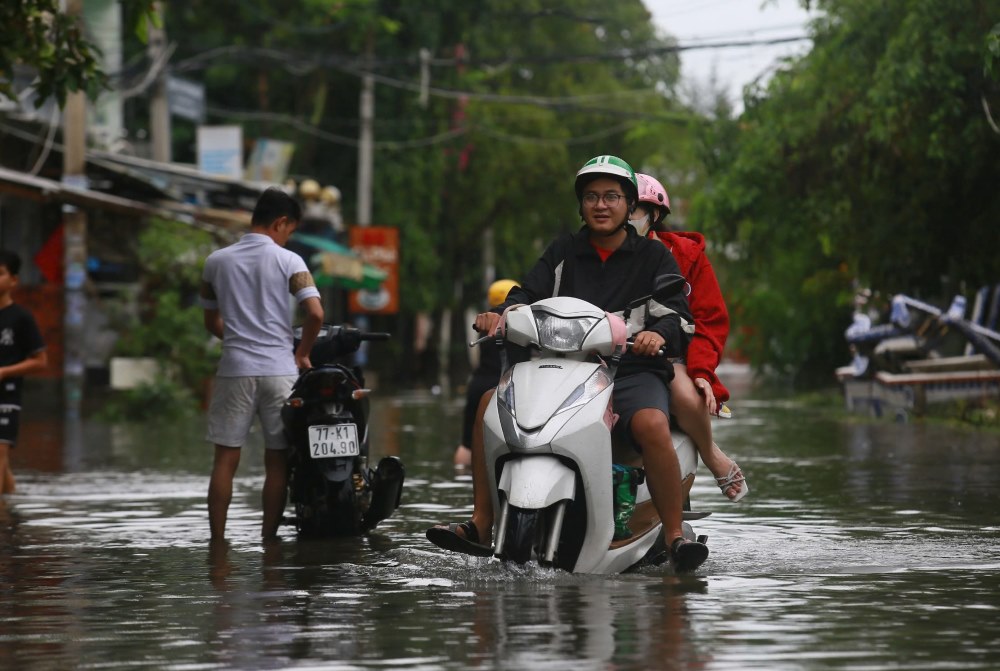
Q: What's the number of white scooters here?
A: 1